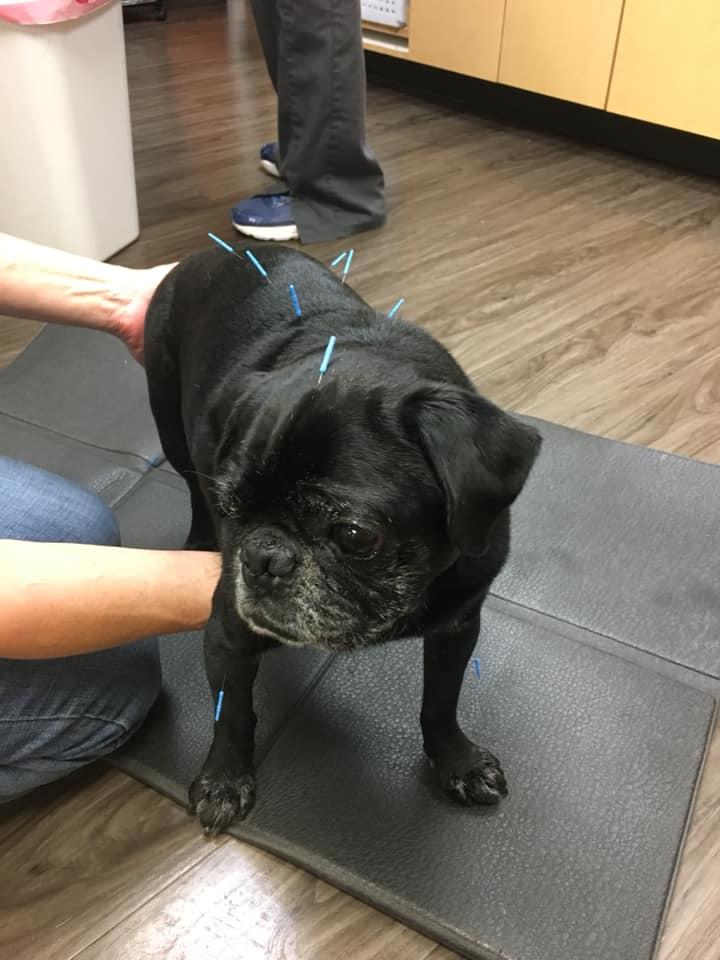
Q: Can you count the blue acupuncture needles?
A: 9